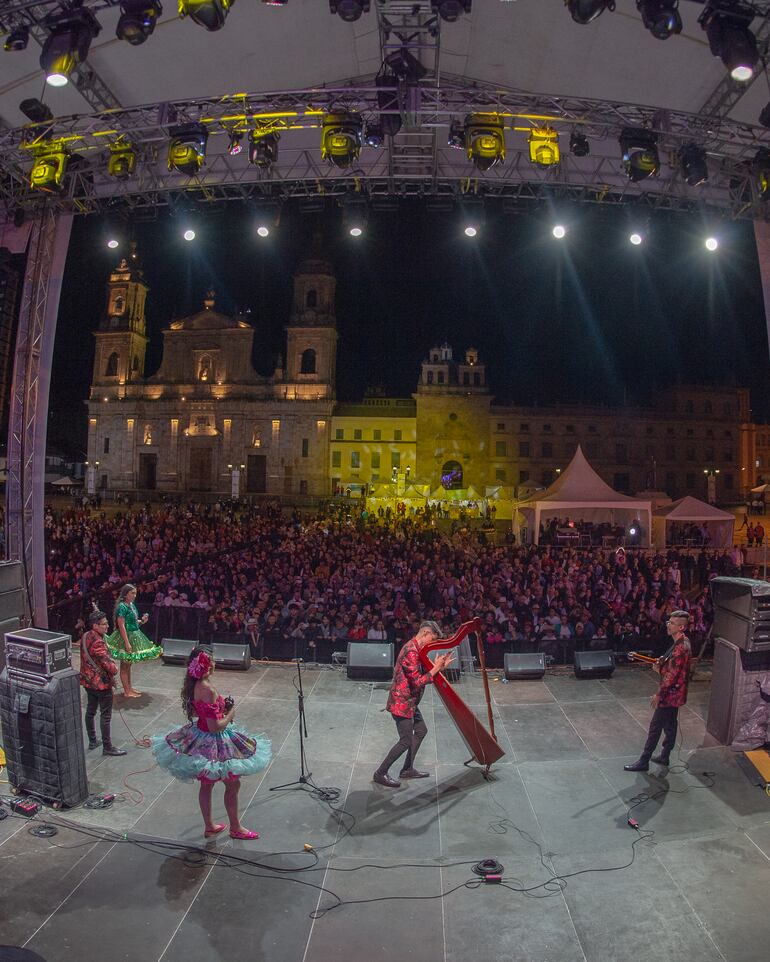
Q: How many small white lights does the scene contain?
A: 8